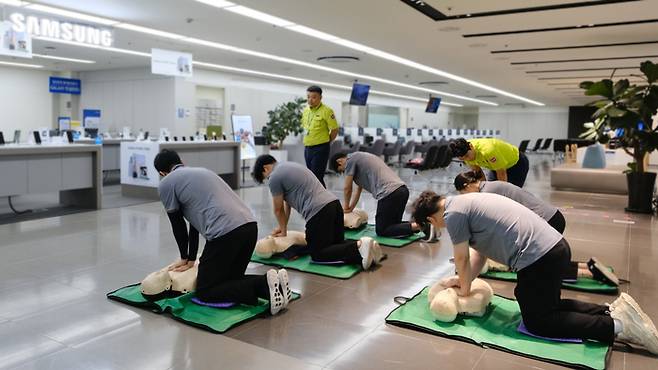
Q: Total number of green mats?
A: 5